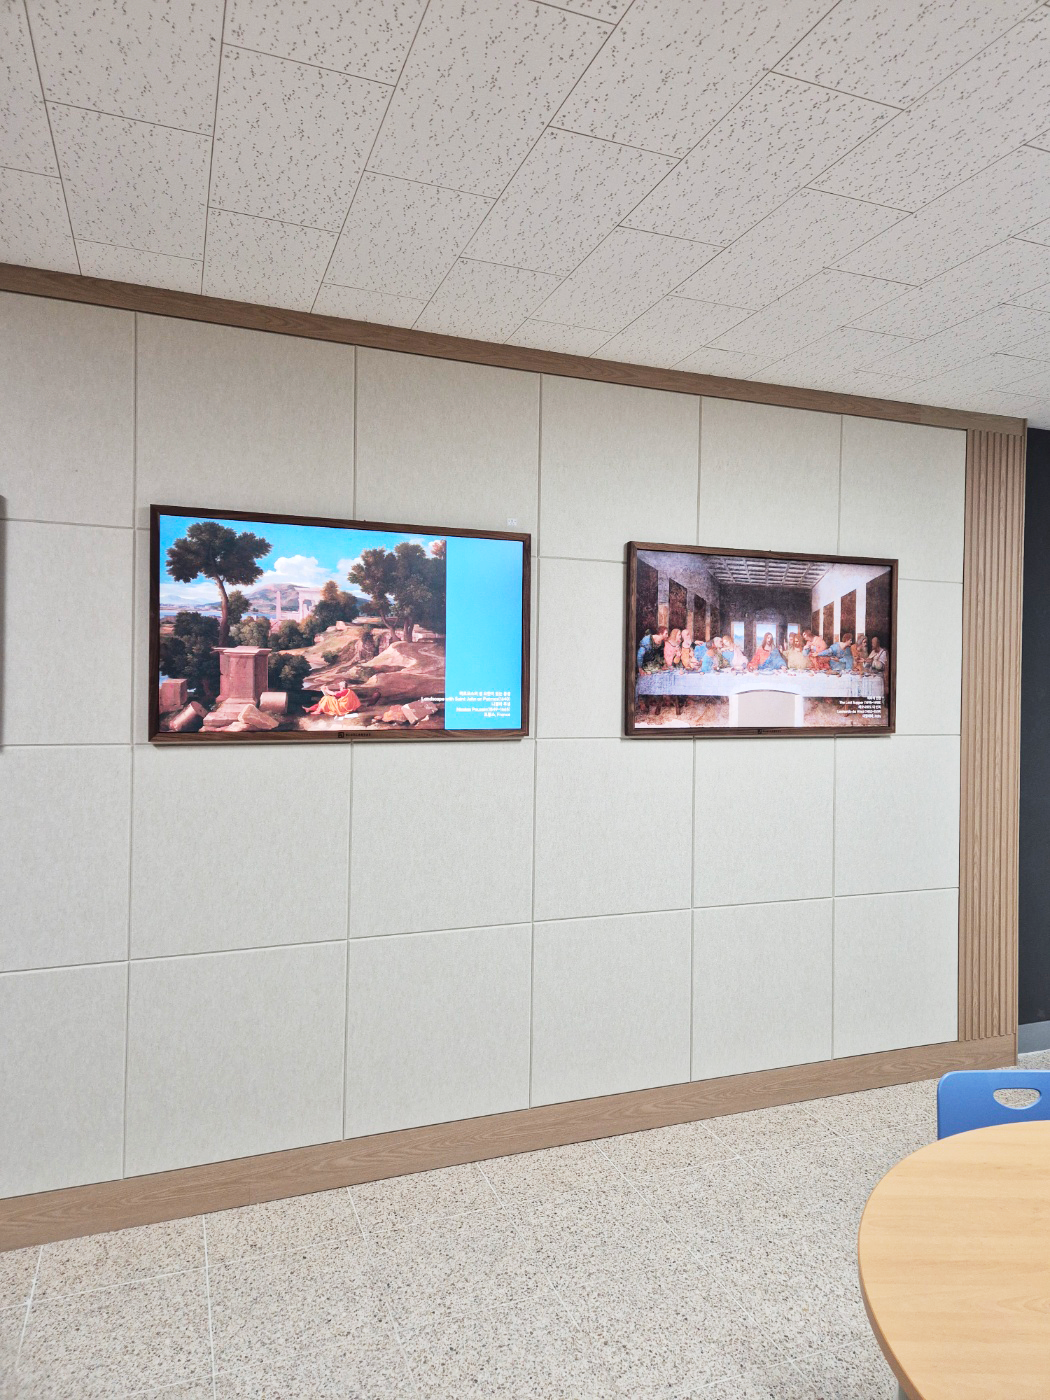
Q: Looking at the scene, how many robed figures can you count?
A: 14